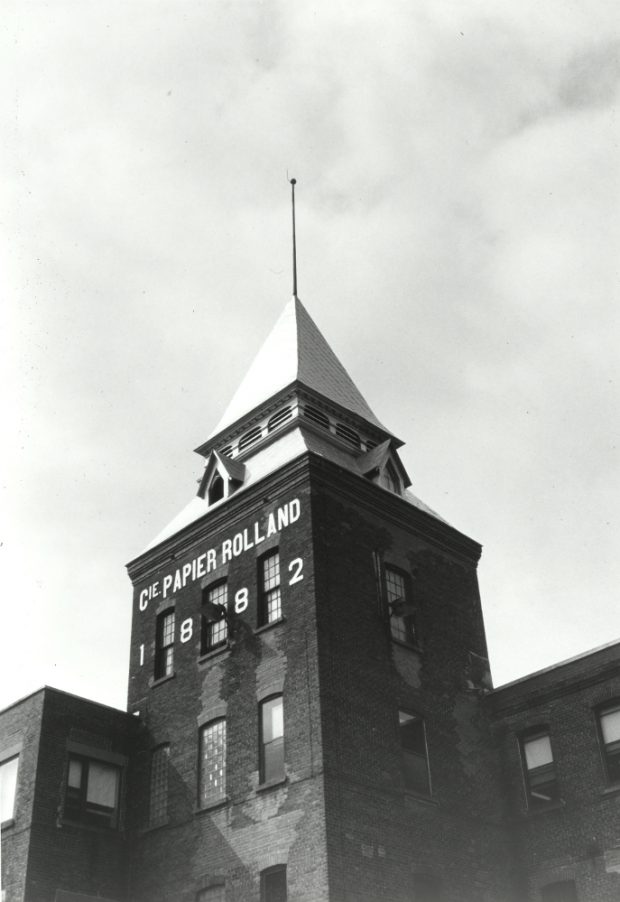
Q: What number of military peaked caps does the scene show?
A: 0